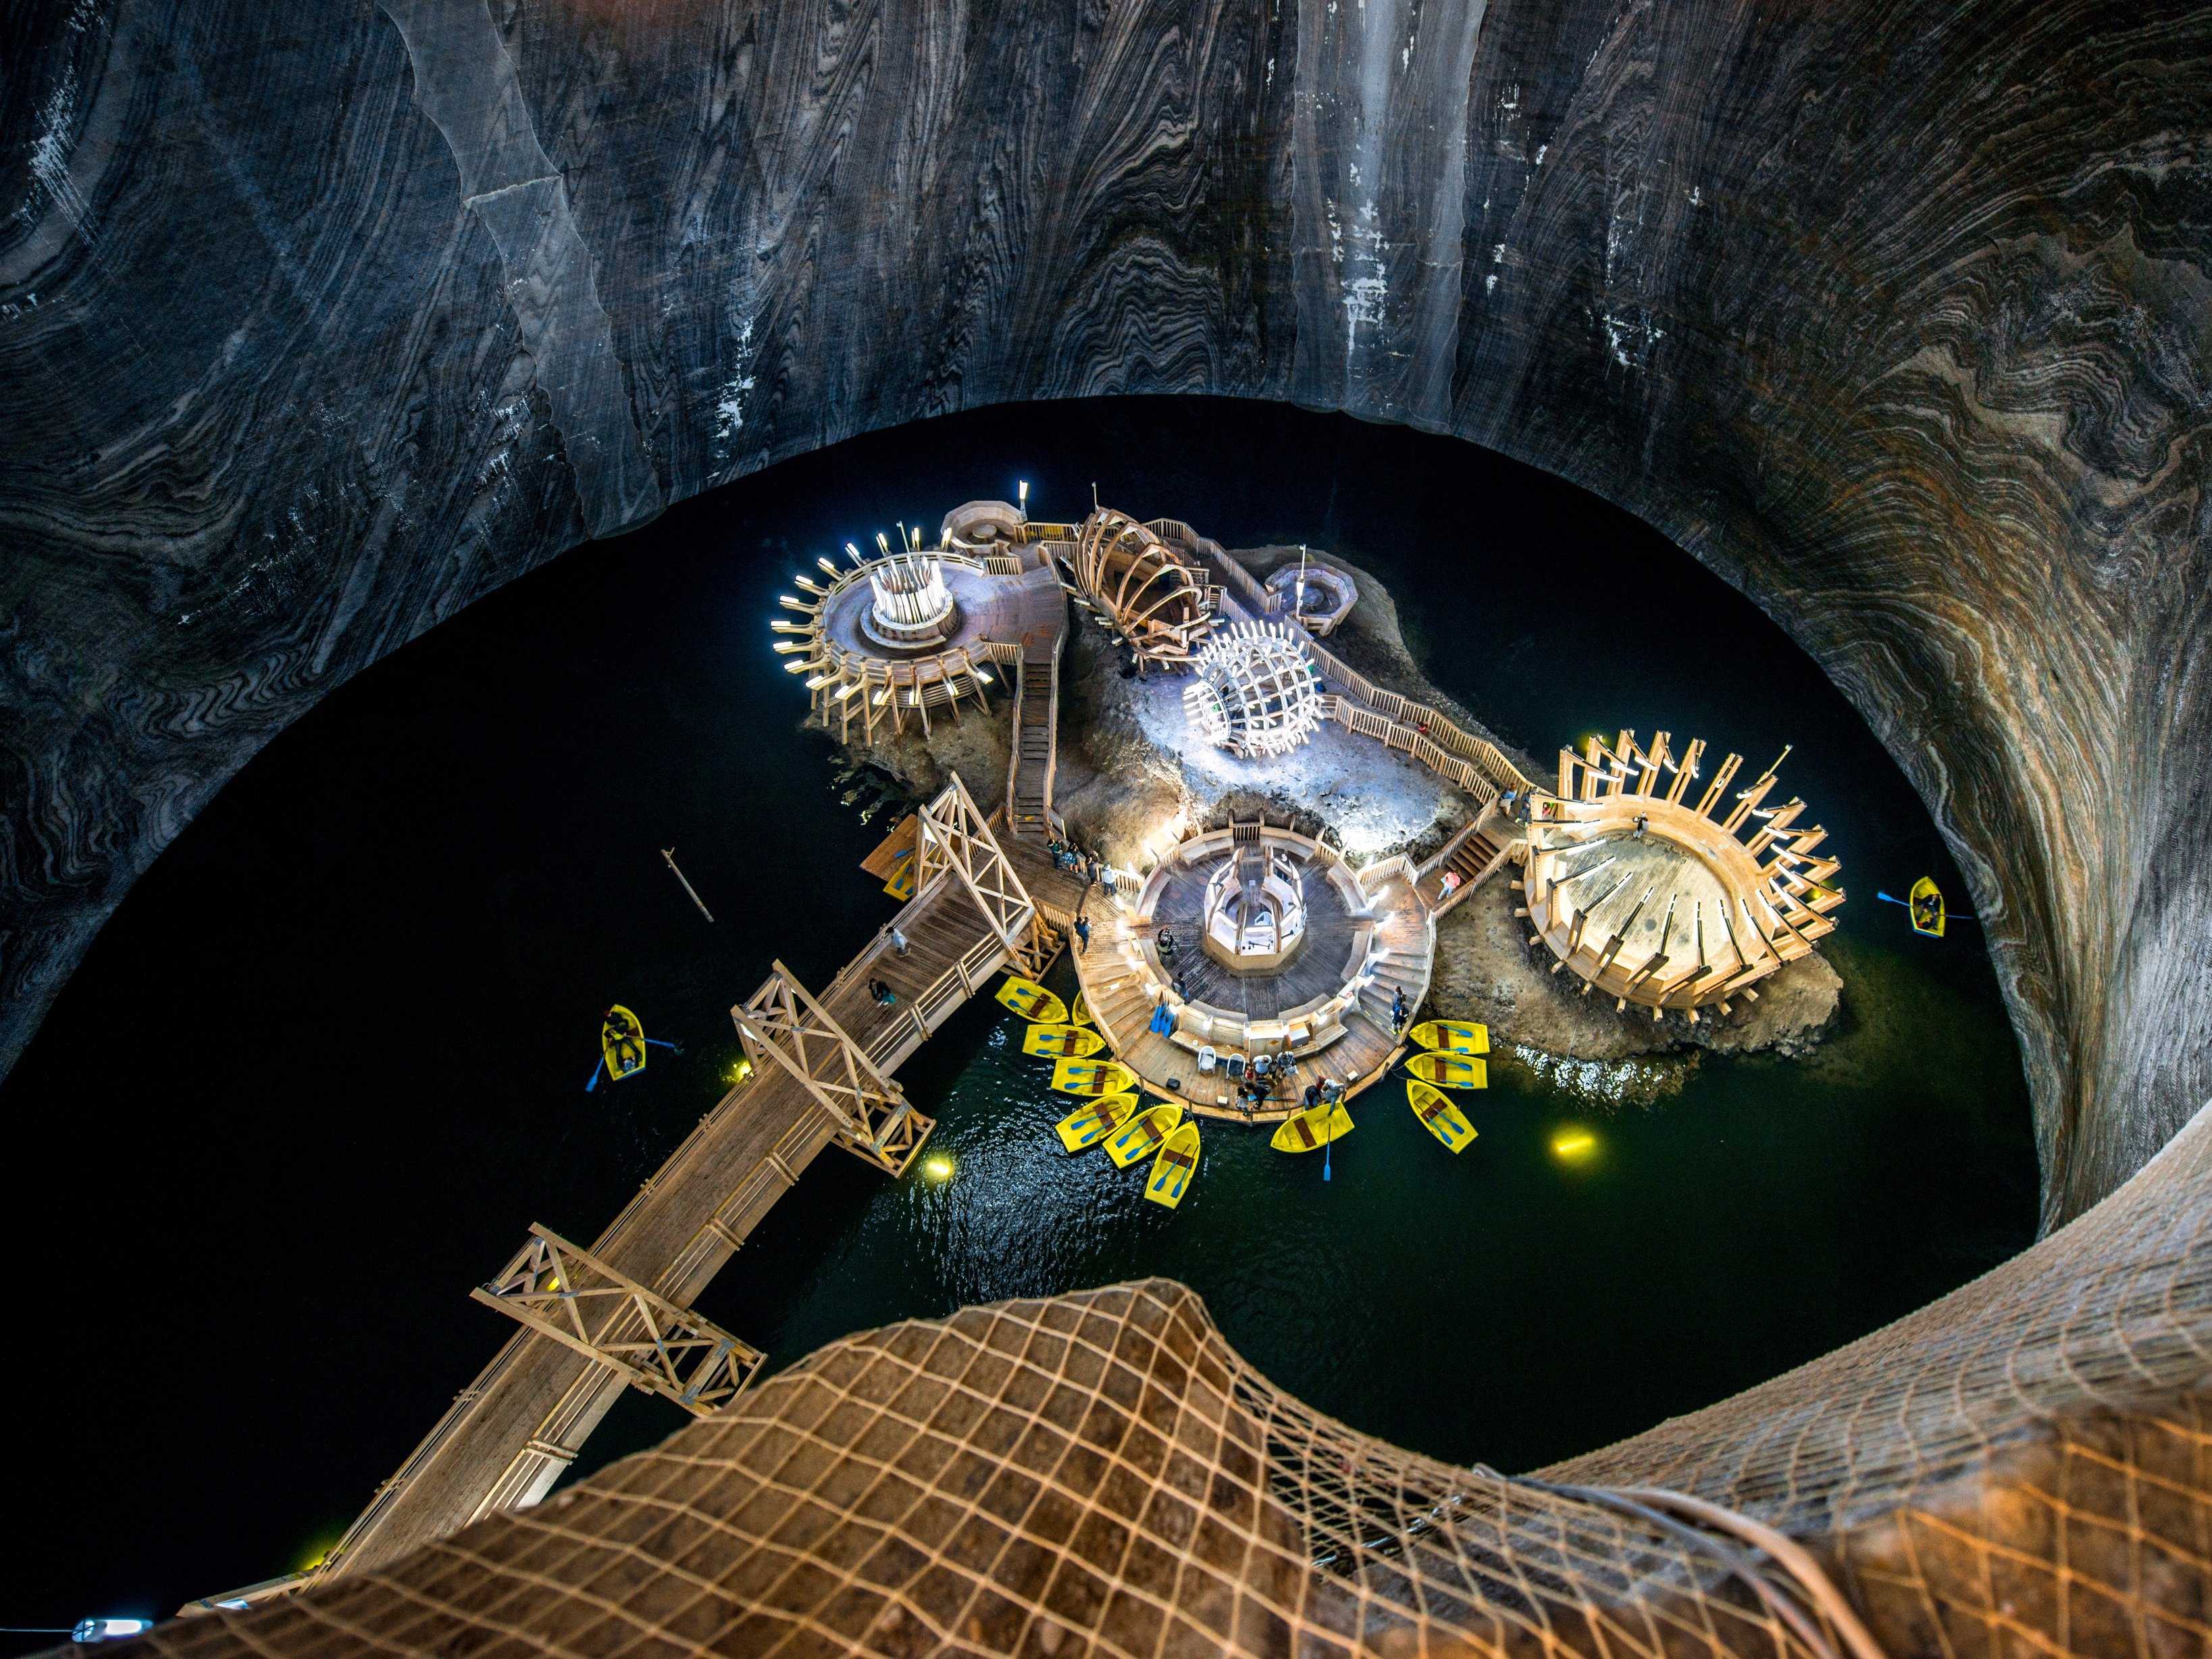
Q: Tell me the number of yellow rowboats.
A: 14